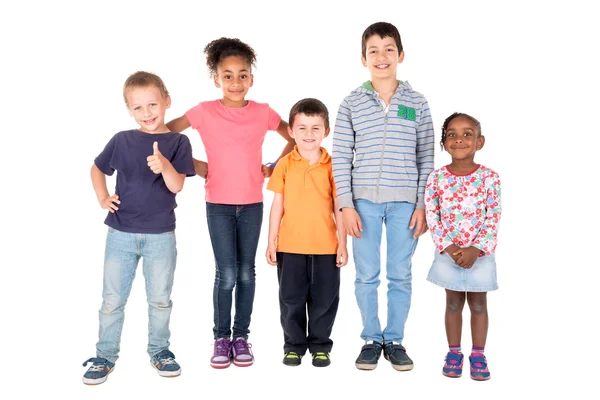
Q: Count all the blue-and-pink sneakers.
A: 2